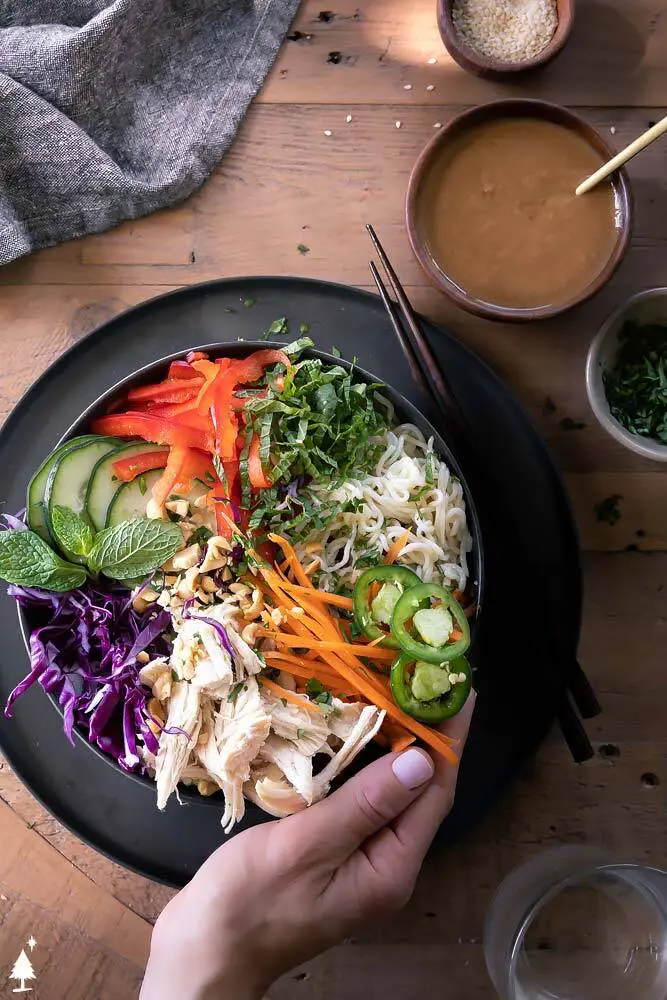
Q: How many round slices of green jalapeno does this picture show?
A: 3